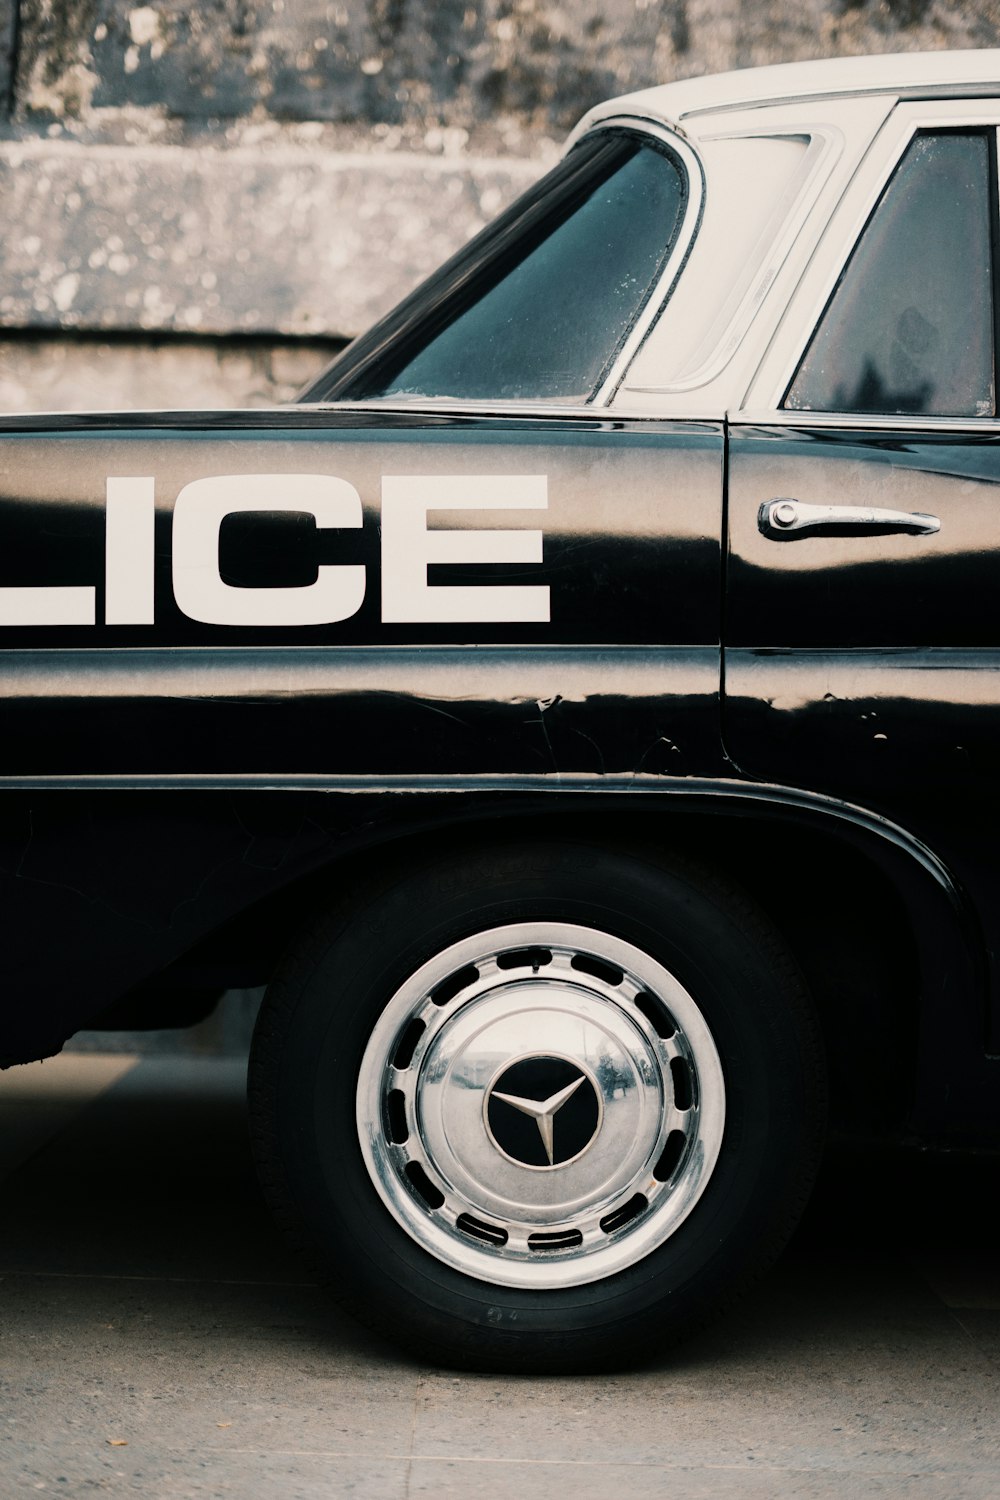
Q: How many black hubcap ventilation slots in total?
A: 12